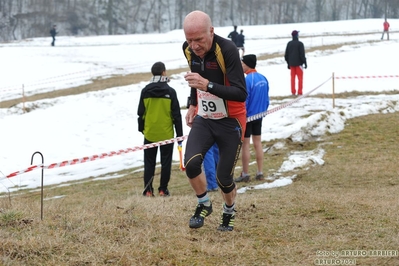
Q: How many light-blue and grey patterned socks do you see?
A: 2